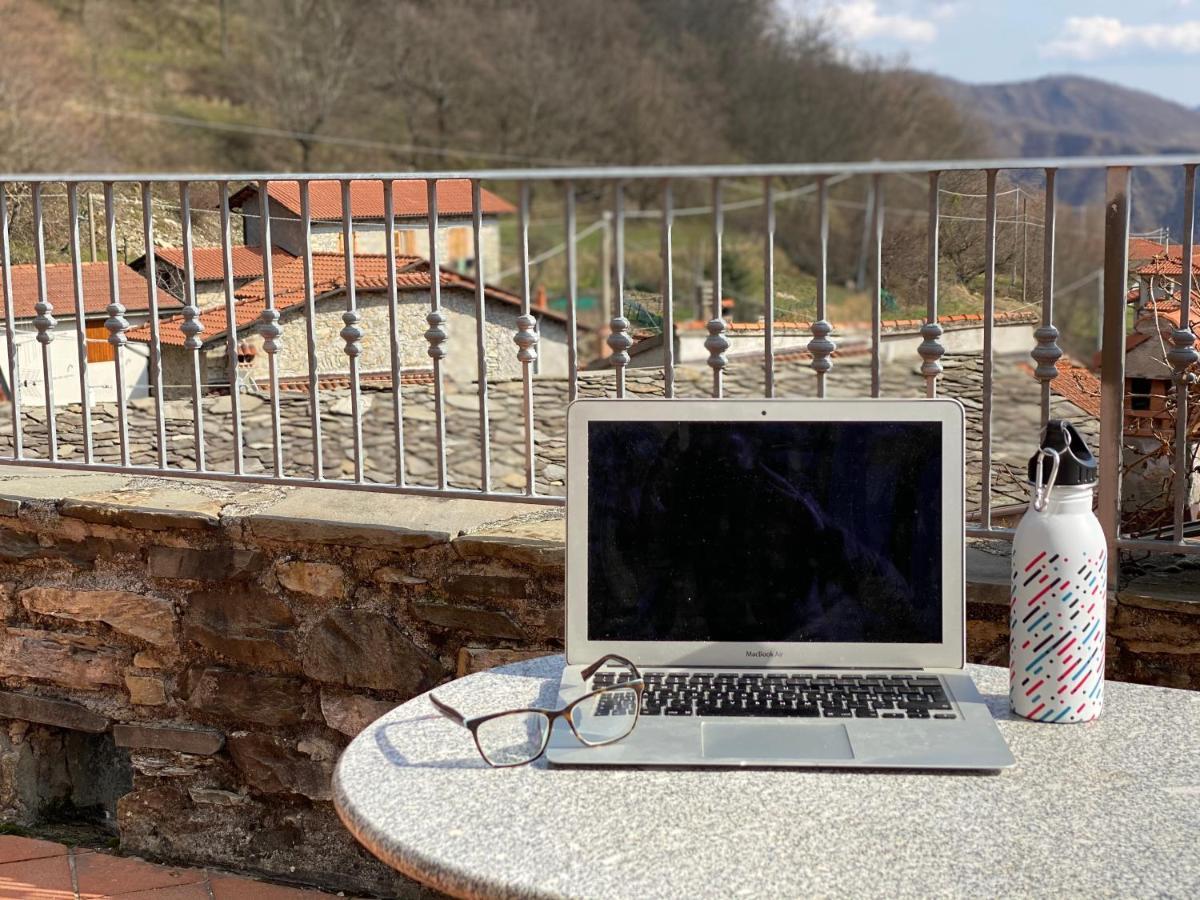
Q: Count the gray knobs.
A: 13